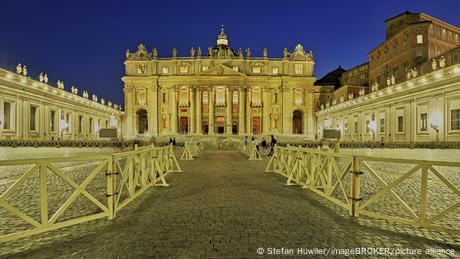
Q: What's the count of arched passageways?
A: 2